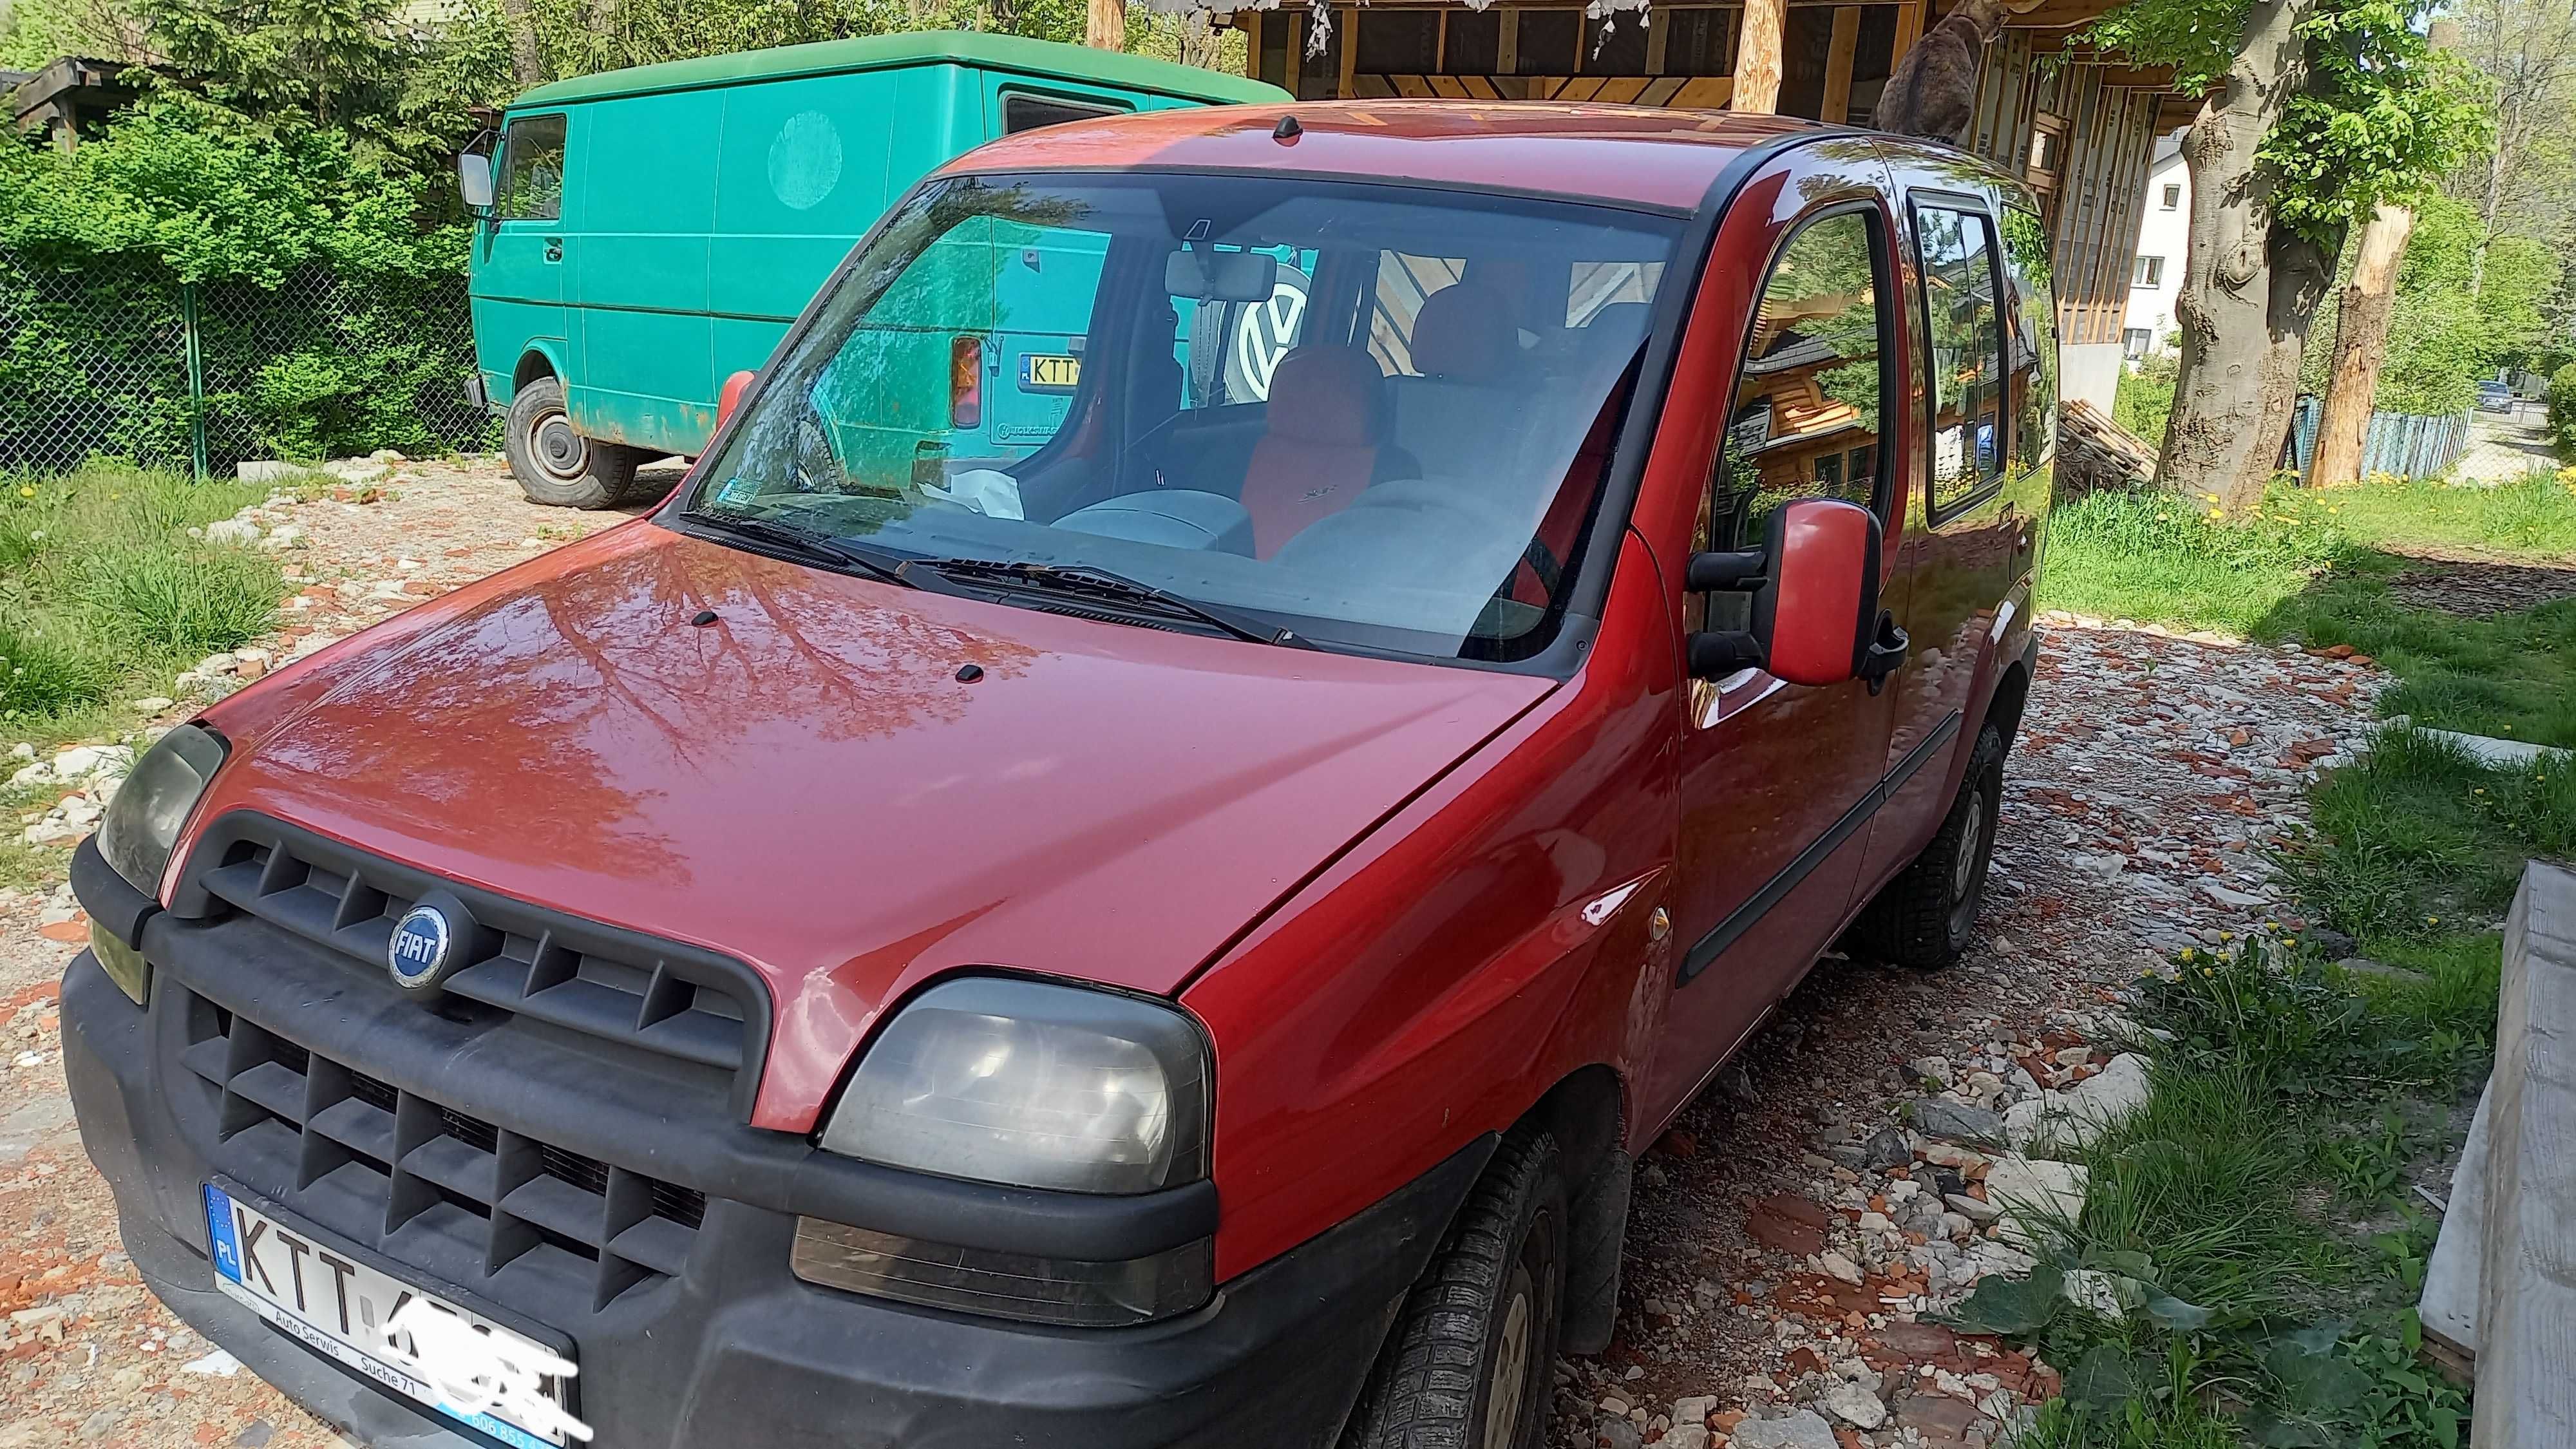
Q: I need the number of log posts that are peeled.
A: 3